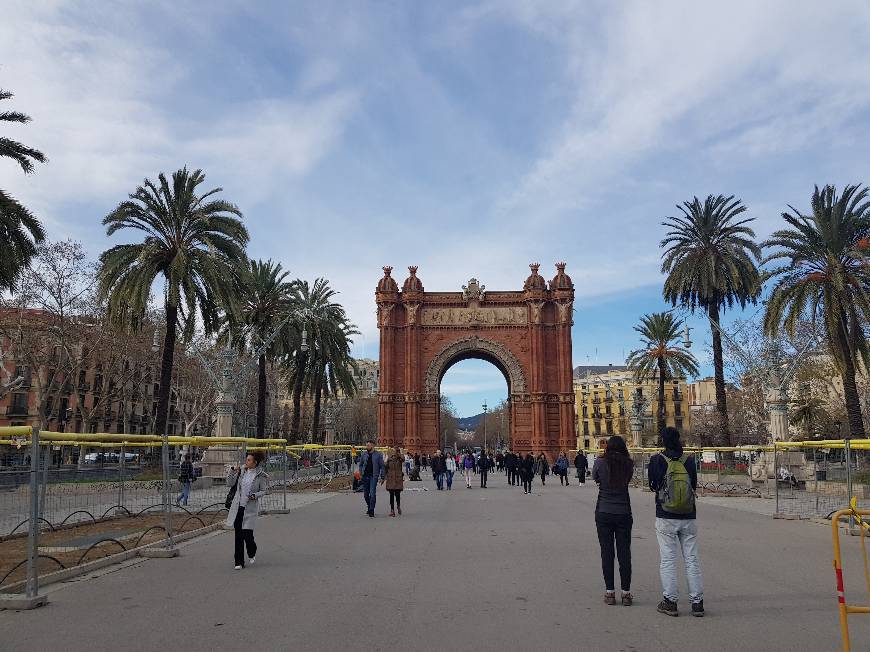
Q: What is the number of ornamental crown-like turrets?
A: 4